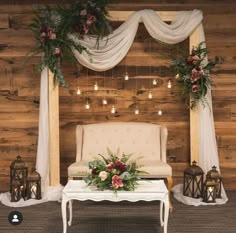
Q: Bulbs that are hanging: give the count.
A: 12